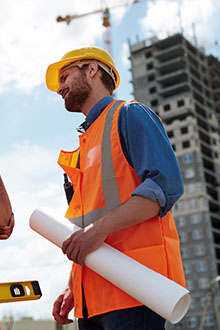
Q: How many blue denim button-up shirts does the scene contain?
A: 1